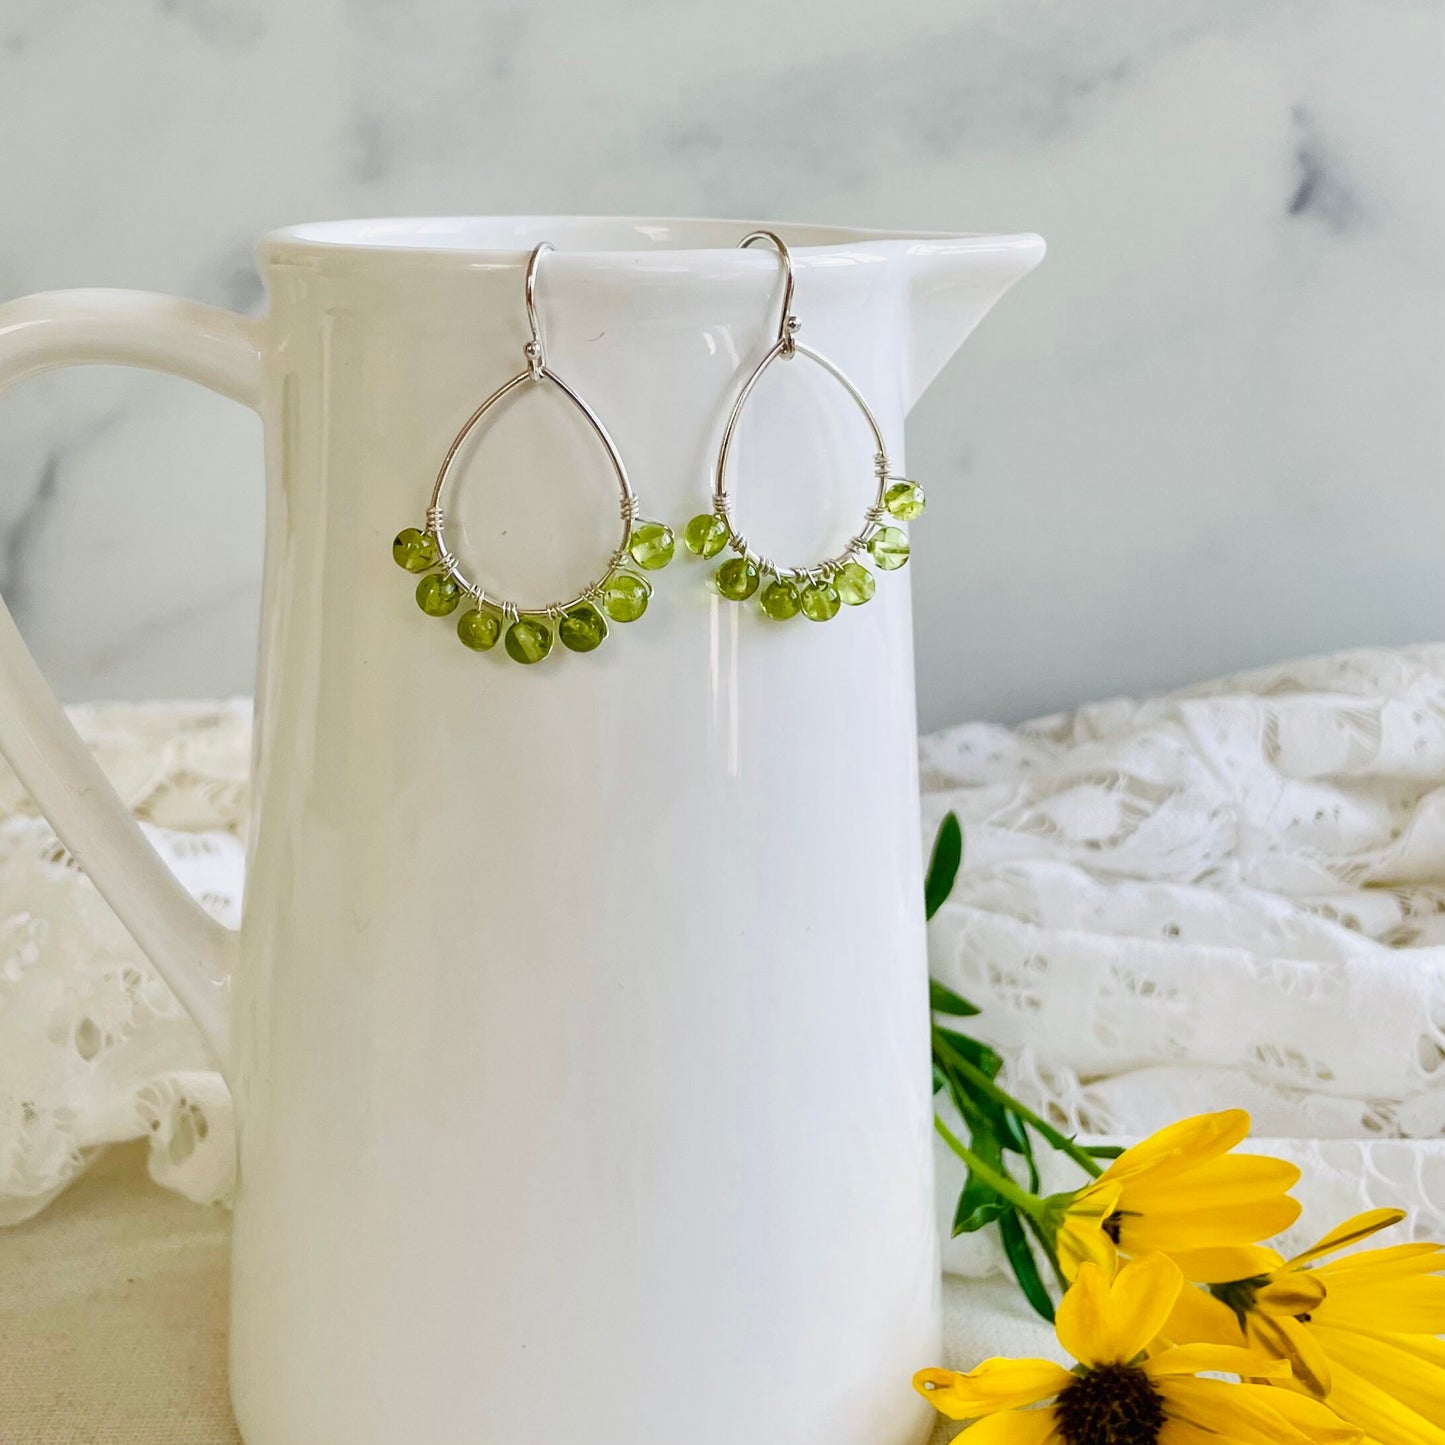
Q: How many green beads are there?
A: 14